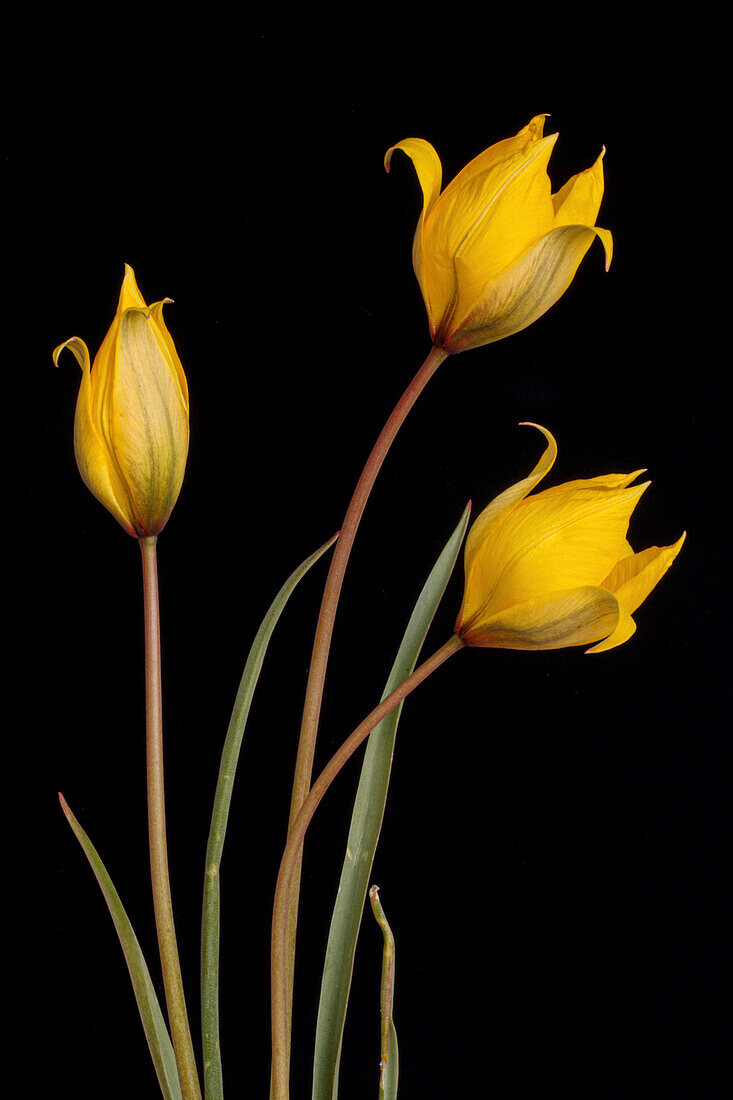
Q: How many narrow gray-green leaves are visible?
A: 4